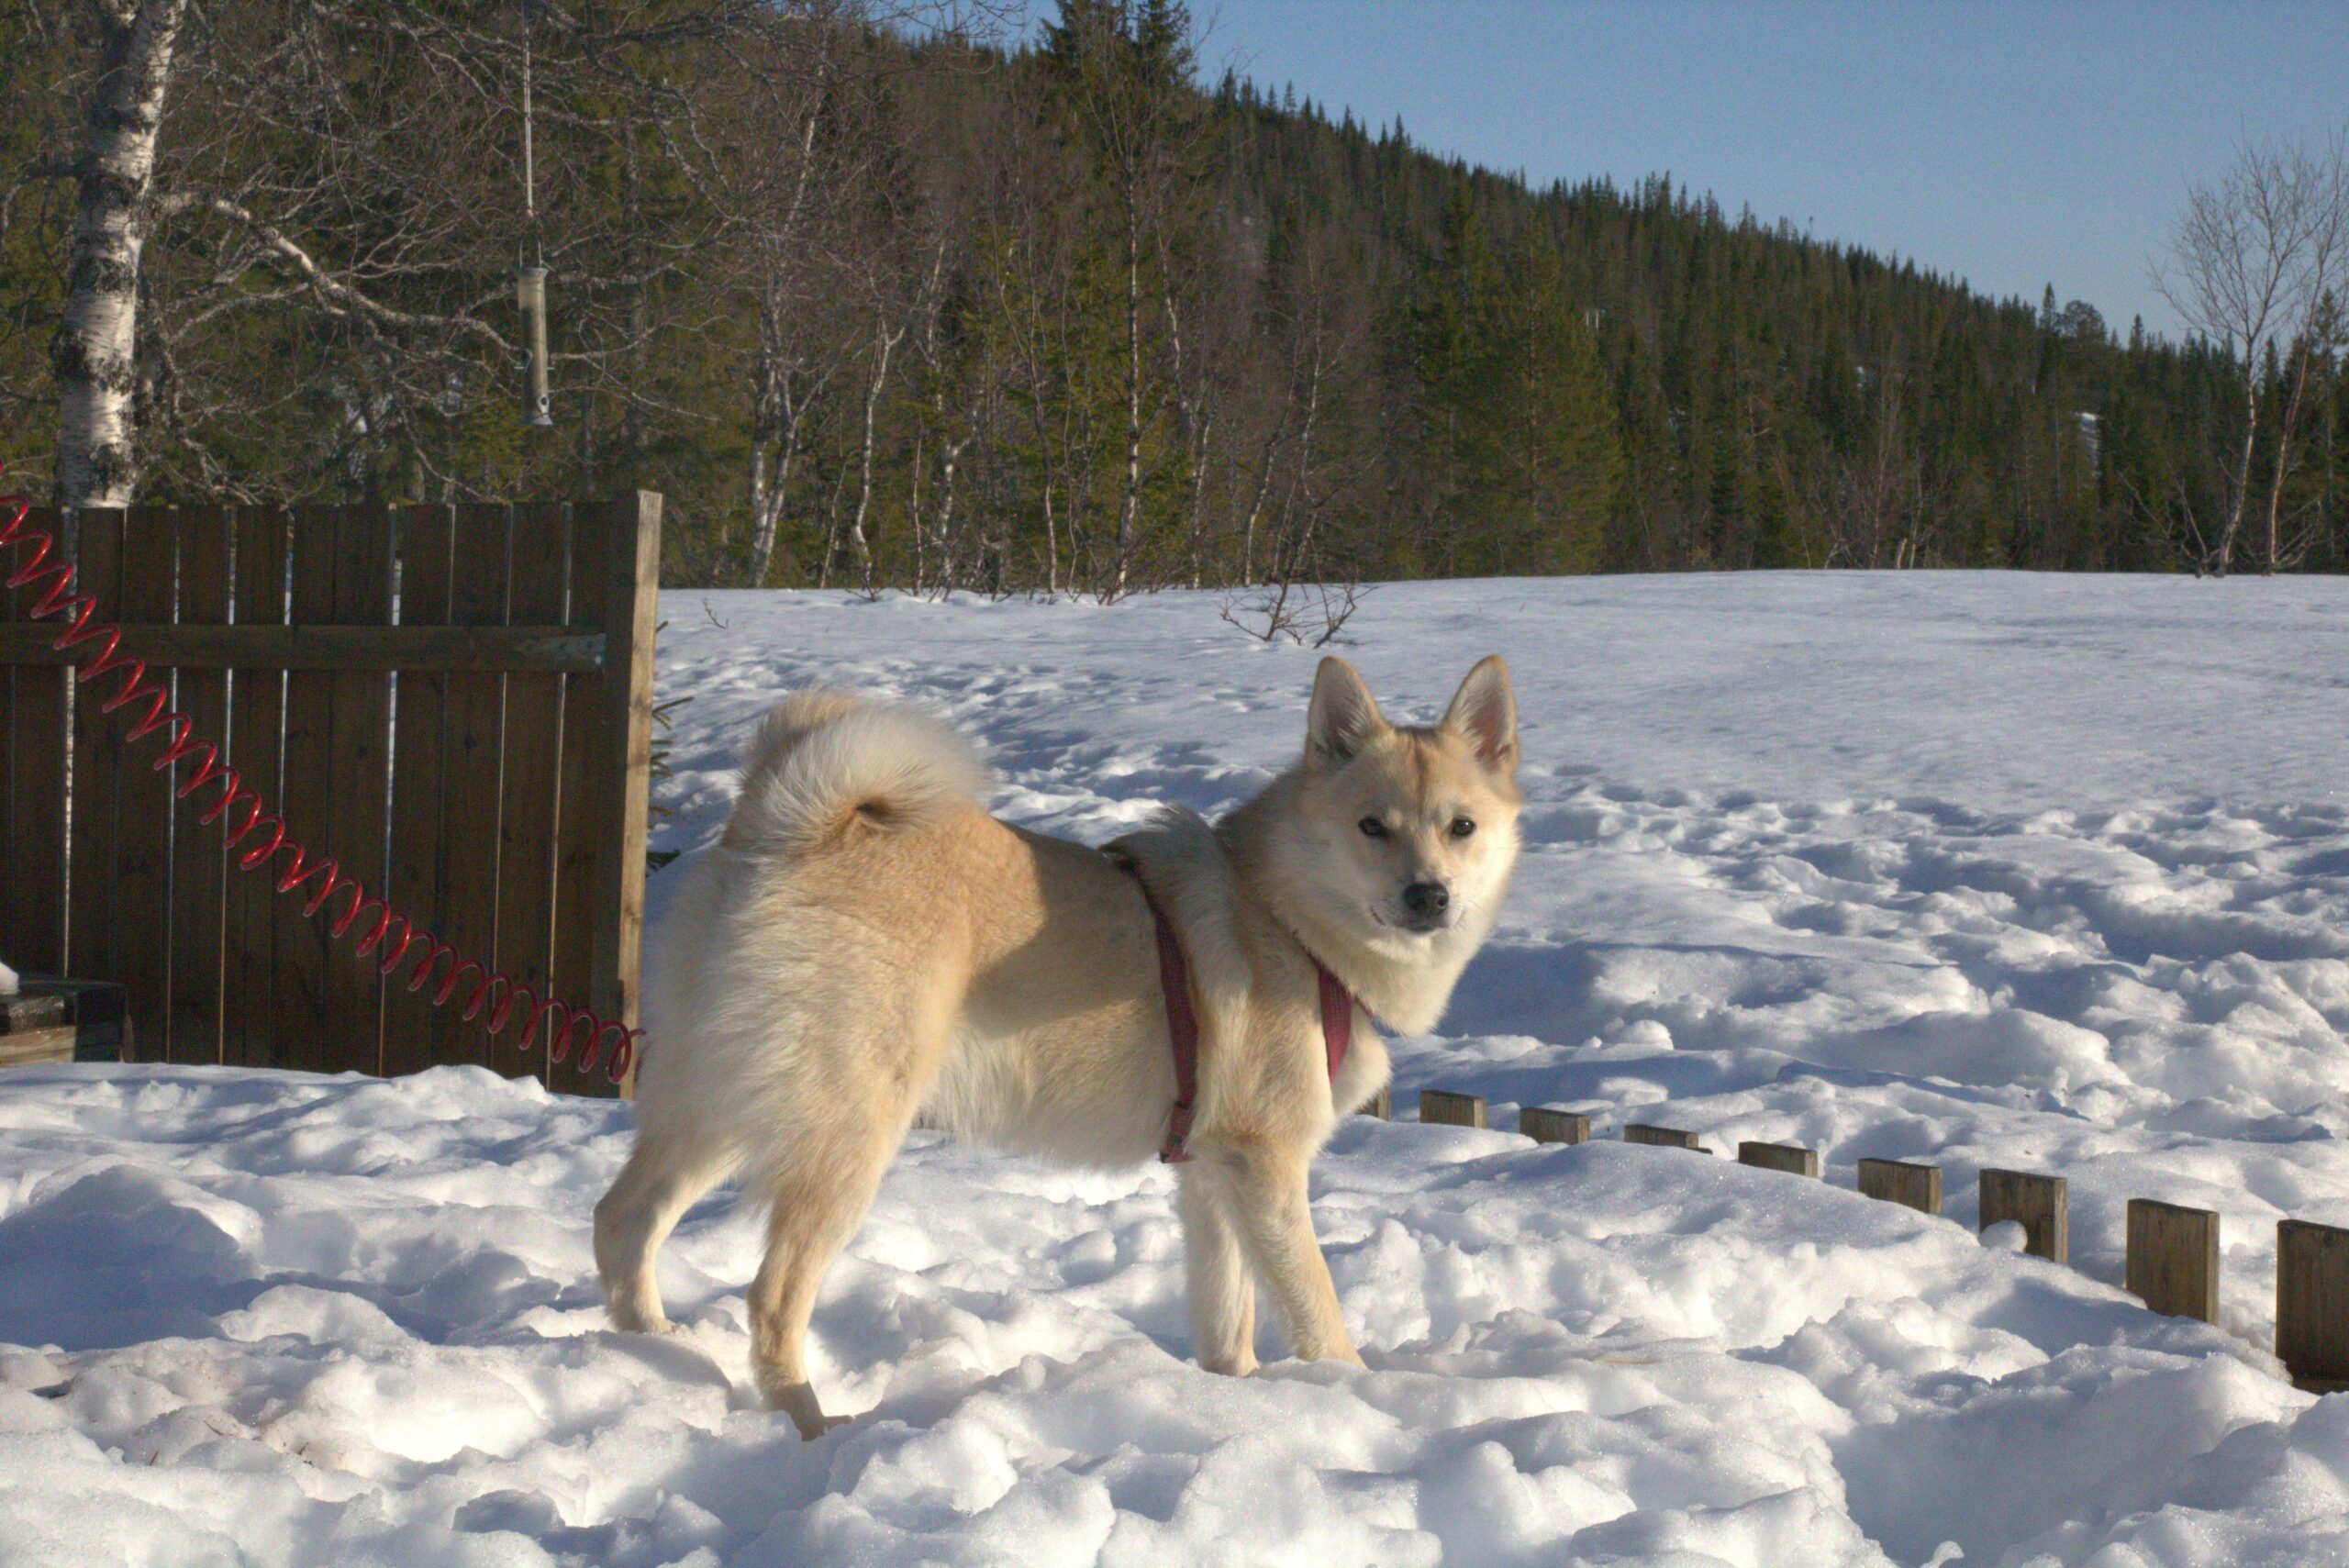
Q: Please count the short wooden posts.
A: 9